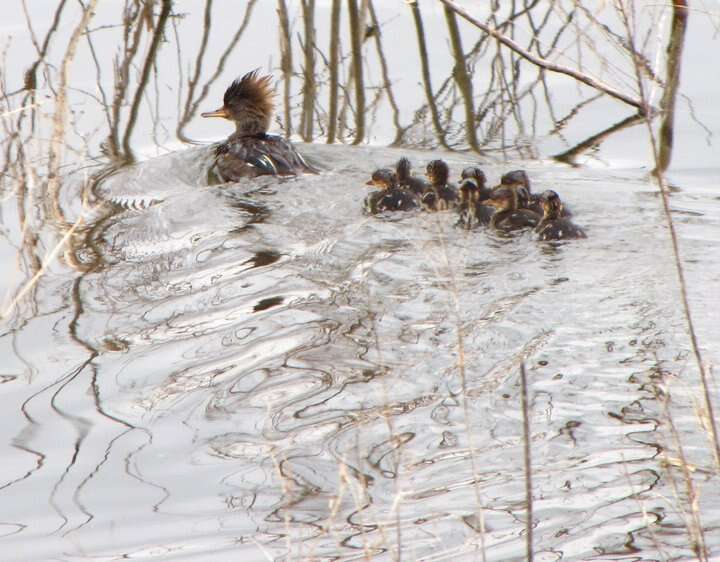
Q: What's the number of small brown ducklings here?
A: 8